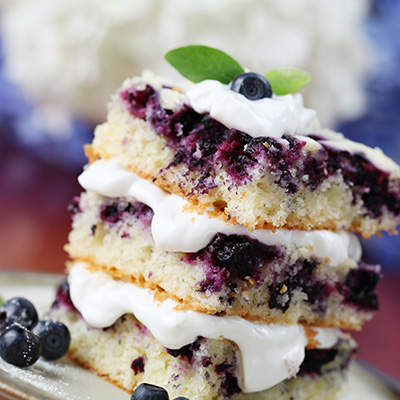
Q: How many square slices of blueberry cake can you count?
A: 3